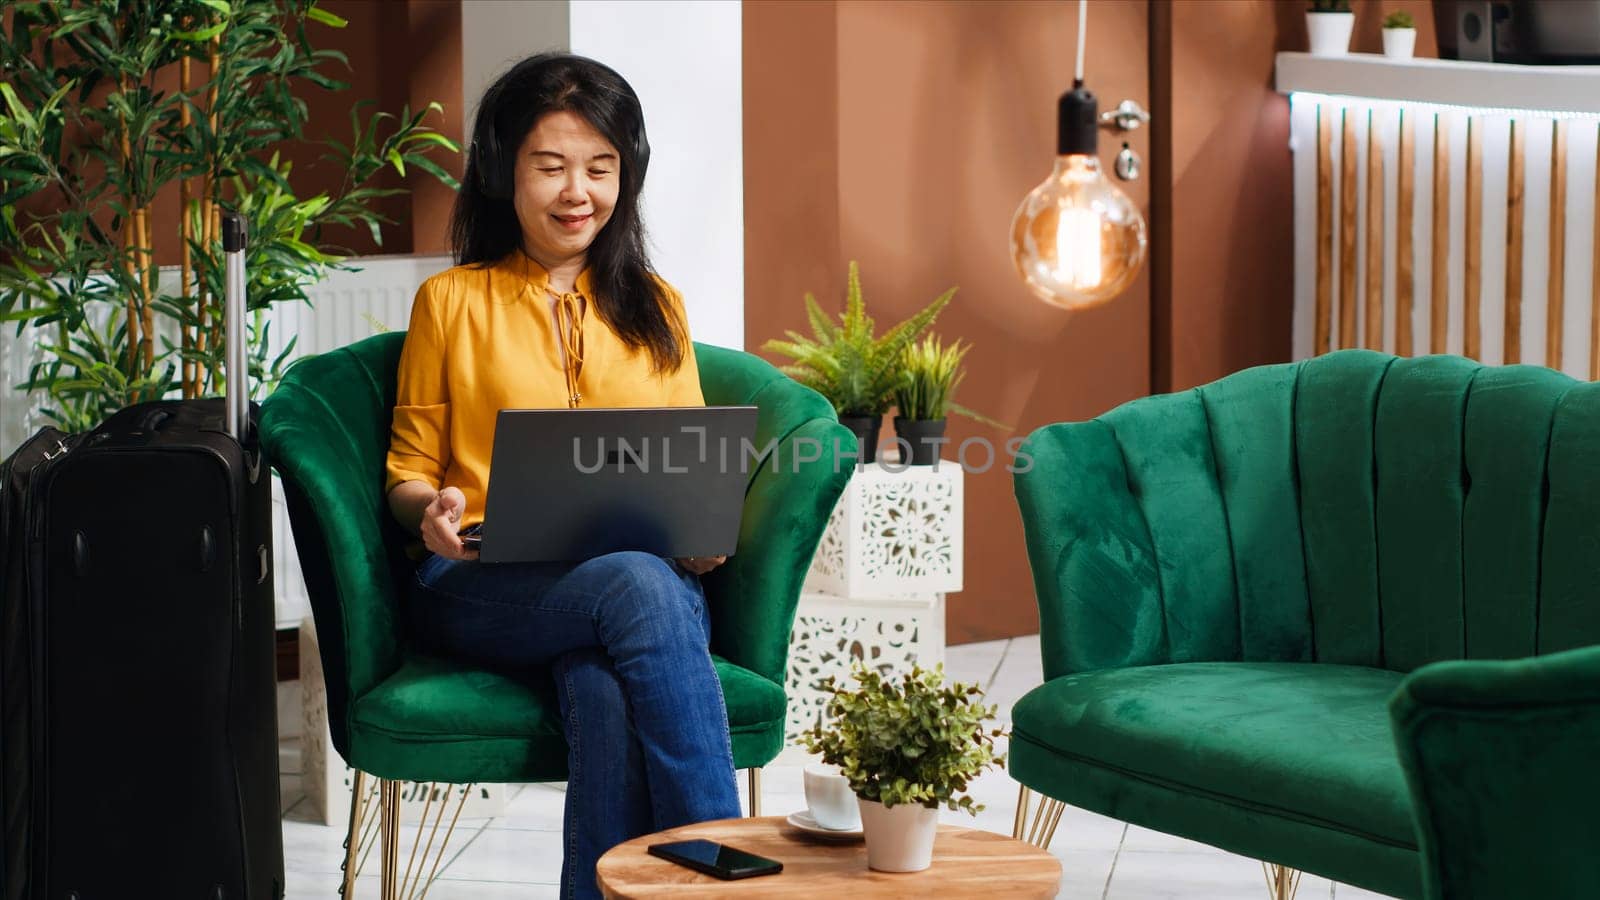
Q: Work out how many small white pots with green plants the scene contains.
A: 3